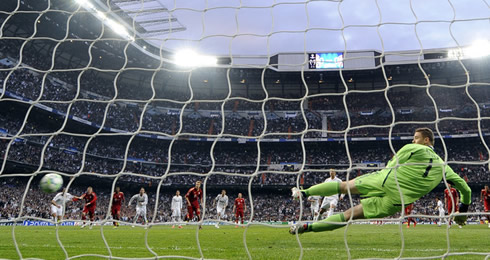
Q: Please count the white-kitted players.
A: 7